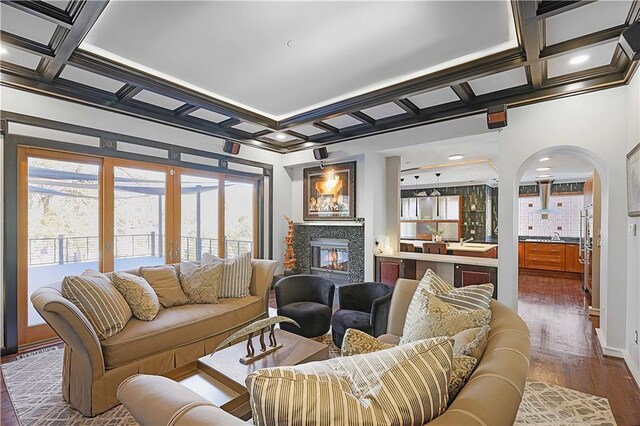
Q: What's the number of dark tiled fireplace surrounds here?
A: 1